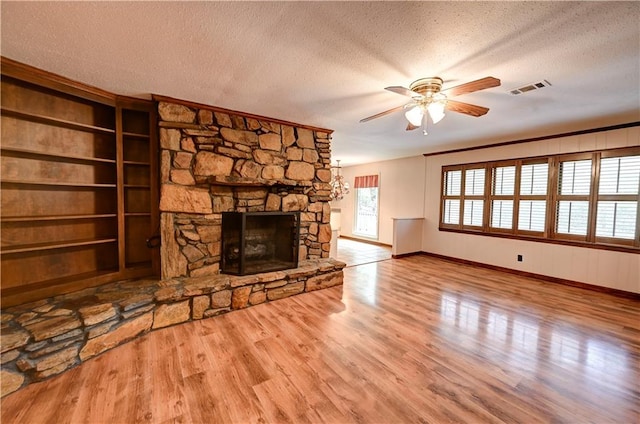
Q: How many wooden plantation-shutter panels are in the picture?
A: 6